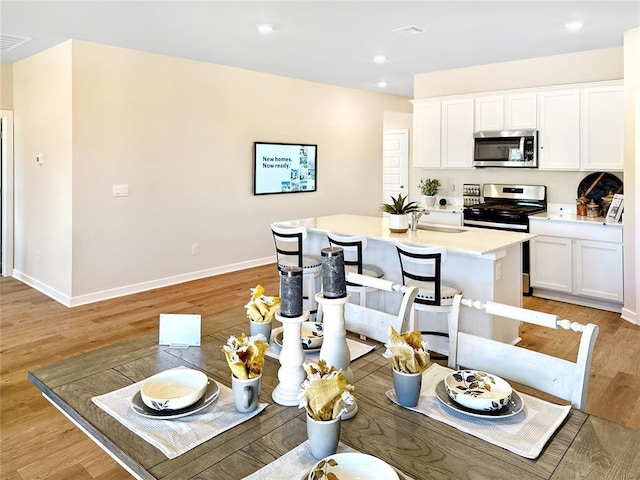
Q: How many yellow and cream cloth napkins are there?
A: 4